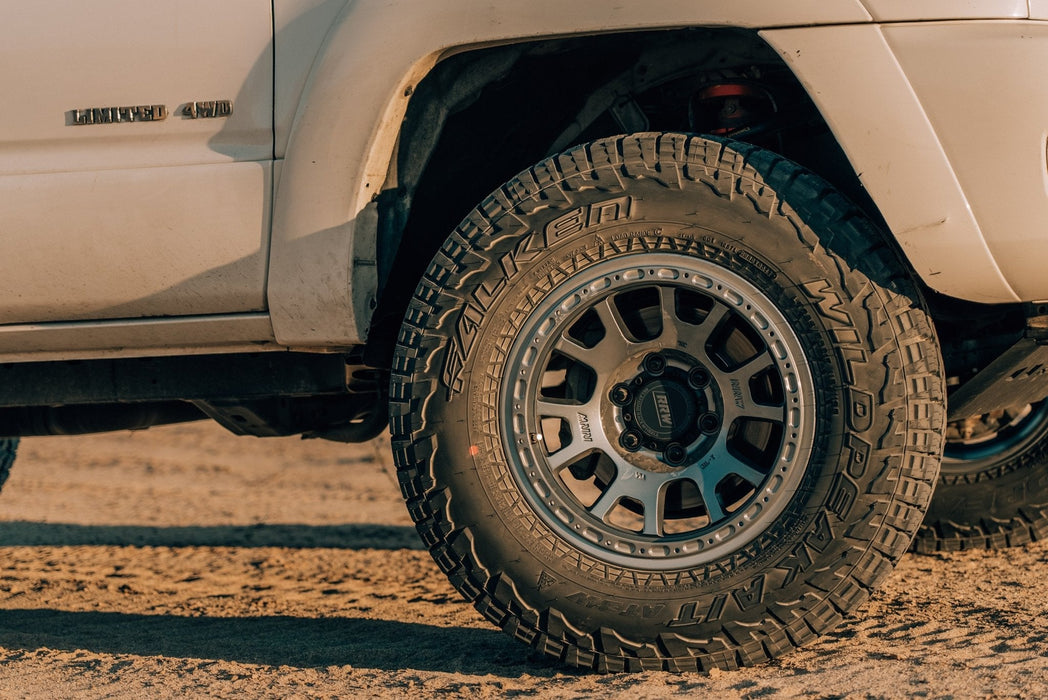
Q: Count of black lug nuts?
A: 6